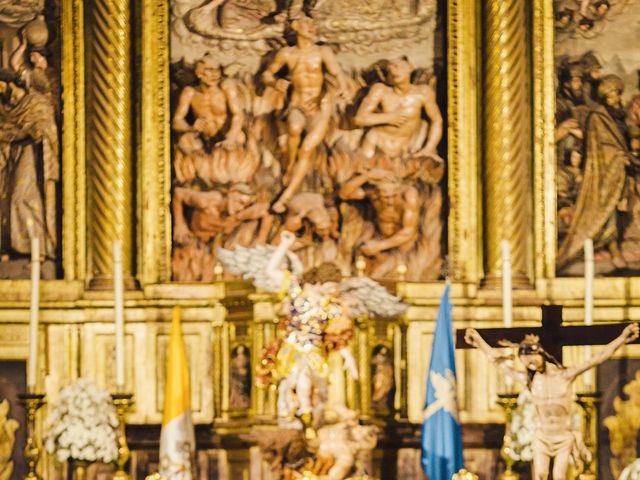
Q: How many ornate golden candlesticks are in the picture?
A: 4